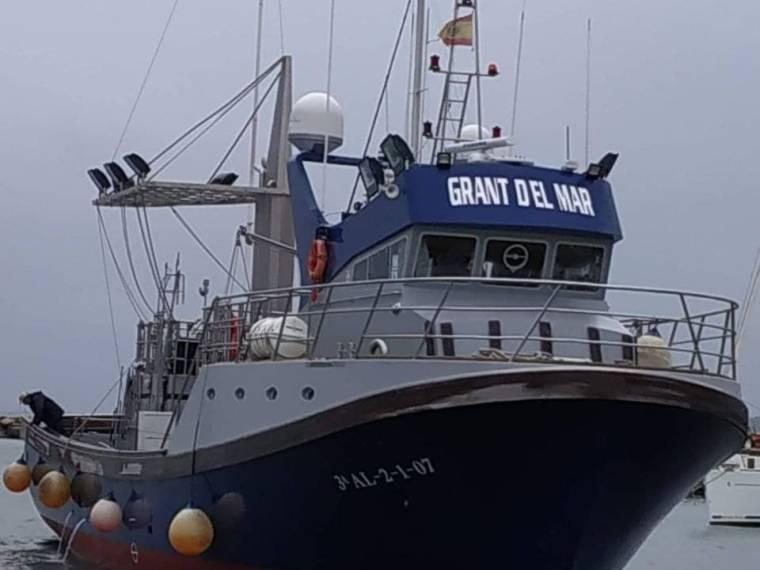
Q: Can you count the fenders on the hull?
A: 4